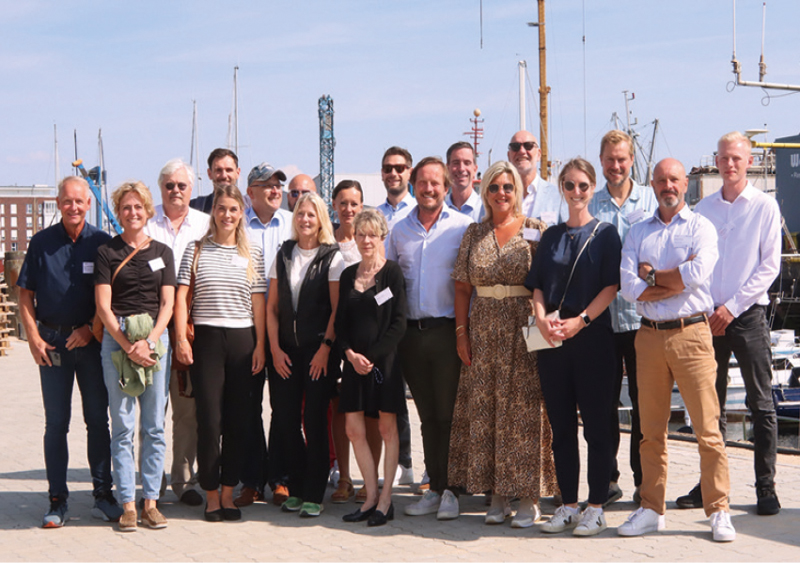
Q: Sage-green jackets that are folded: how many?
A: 1